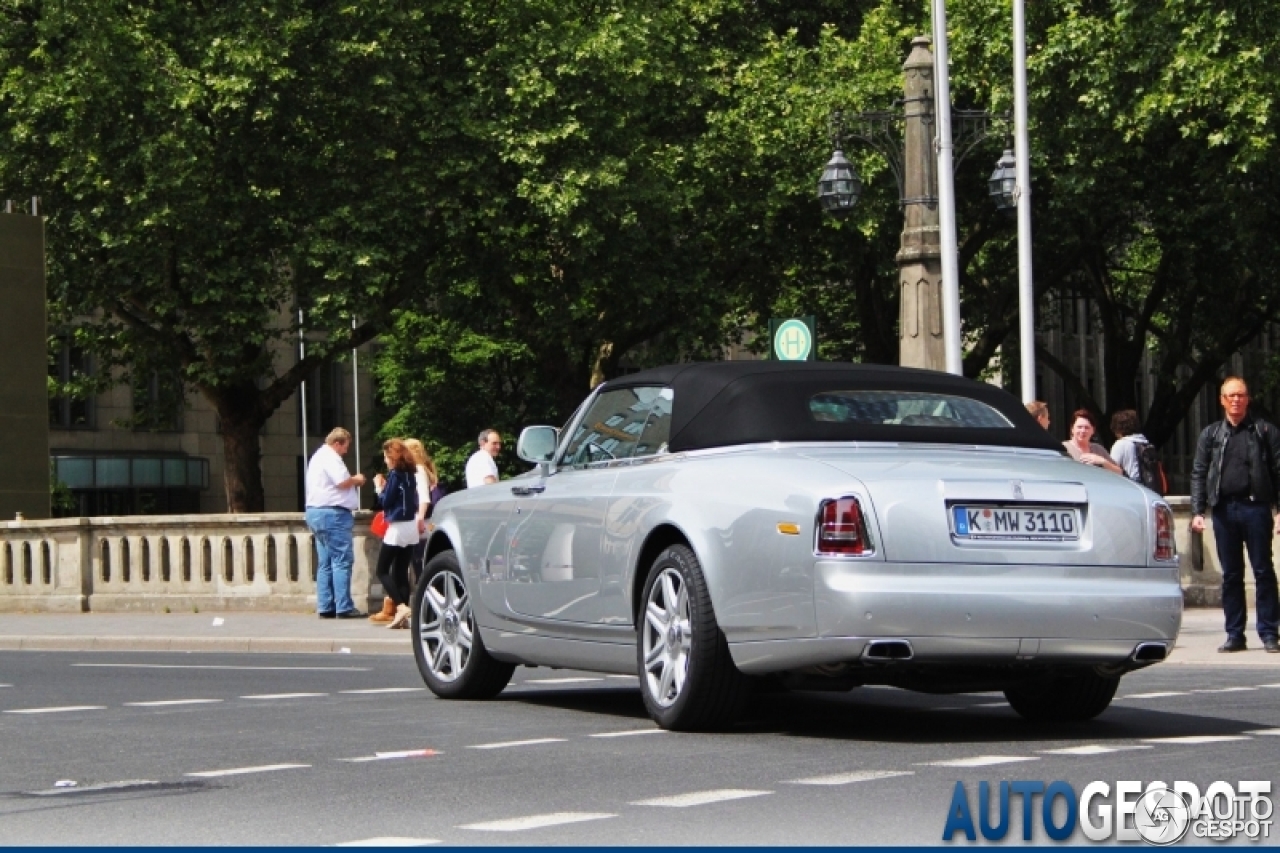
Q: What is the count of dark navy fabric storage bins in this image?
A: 0